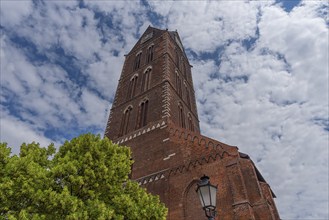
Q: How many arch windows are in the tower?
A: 12